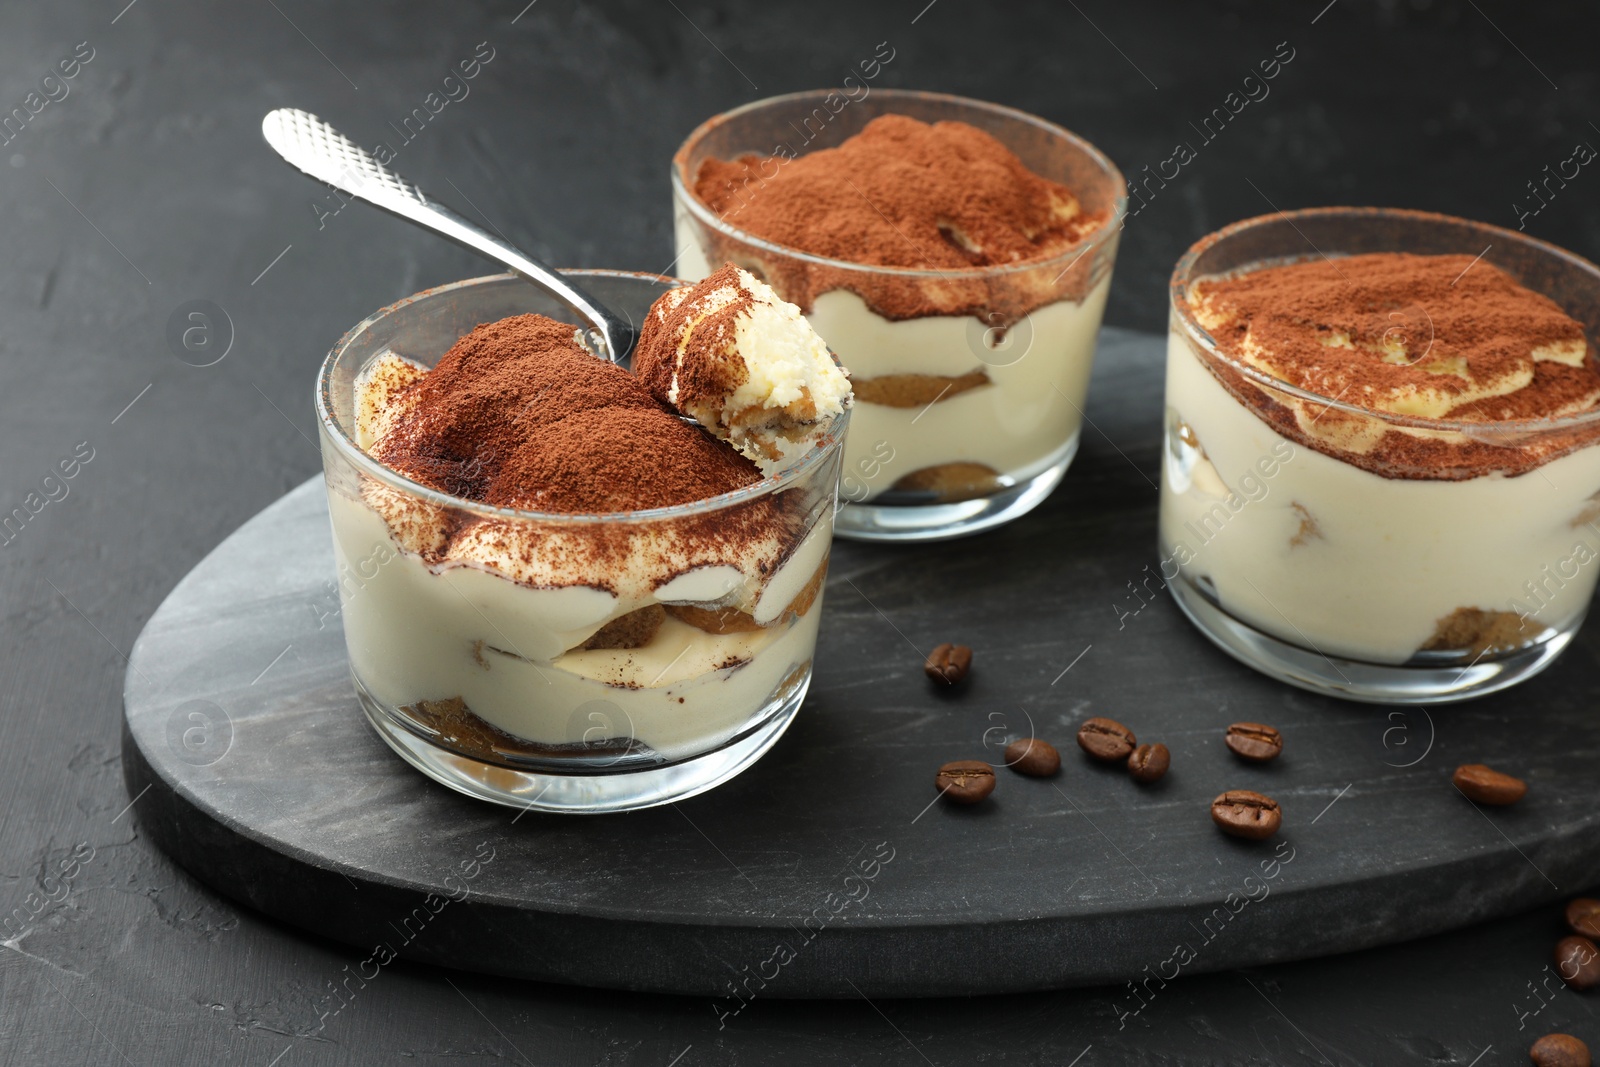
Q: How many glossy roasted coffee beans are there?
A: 11